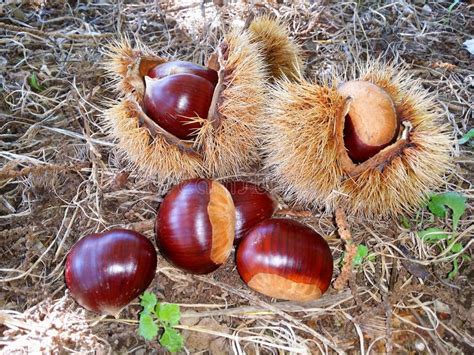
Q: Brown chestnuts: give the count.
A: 7